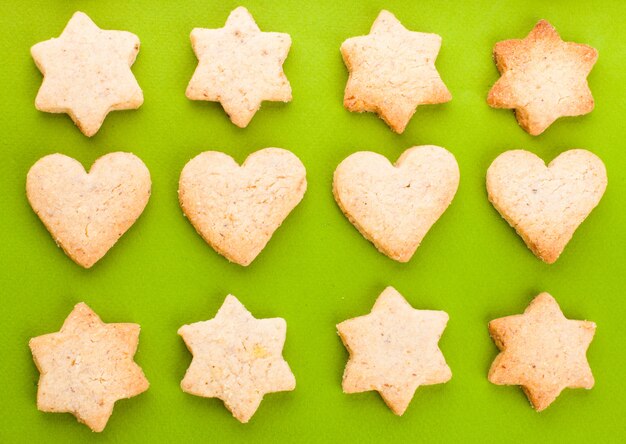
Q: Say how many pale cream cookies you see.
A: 12